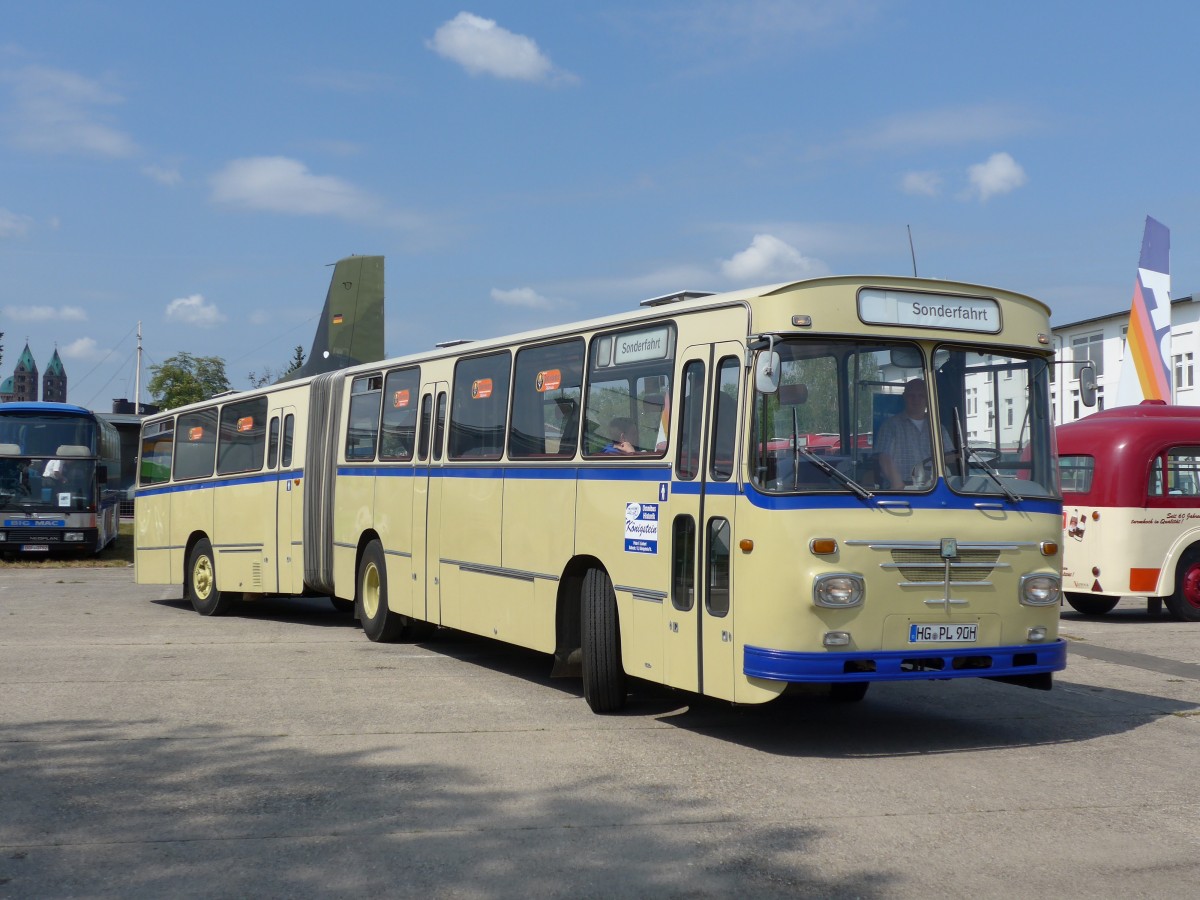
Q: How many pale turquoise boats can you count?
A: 0